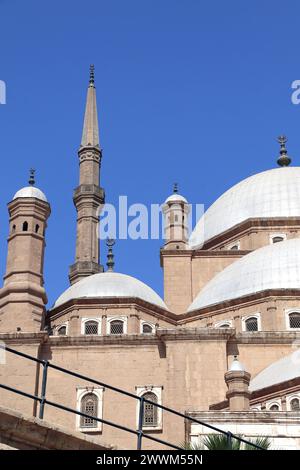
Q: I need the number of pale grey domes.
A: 7